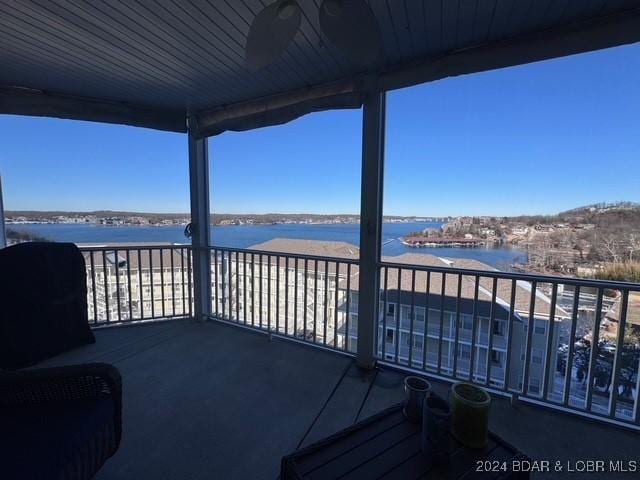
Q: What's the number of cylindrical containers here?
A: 3